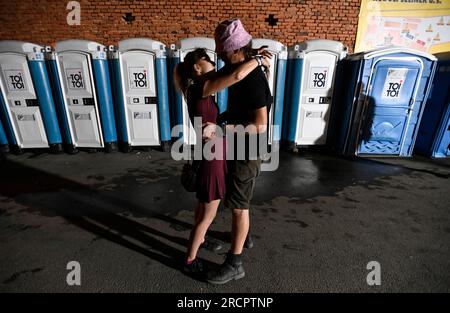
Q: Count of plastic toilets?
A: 8